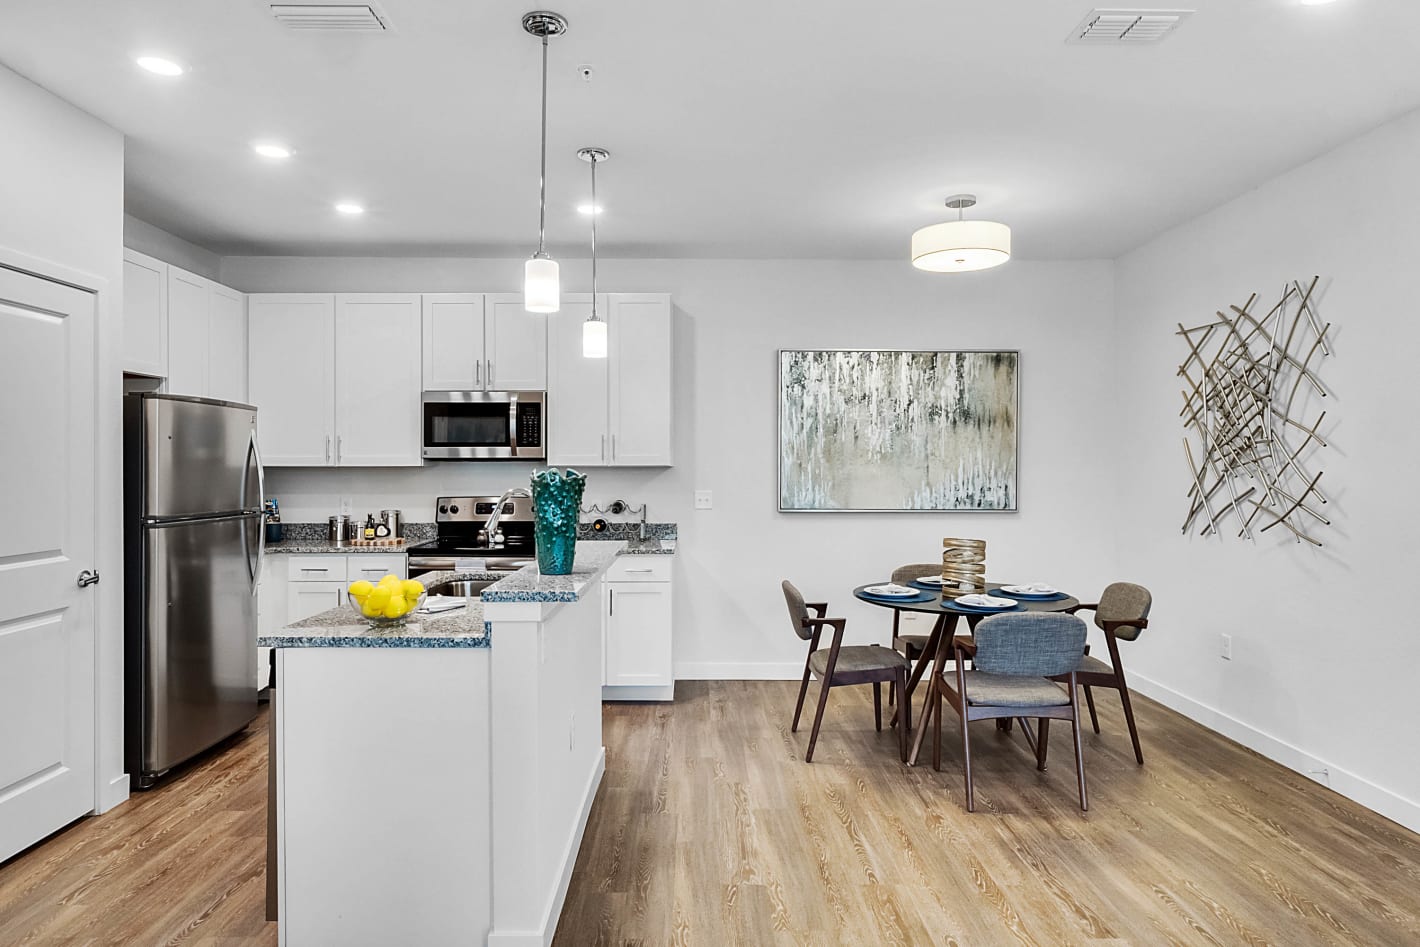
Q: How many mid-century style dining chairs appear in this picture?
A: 4